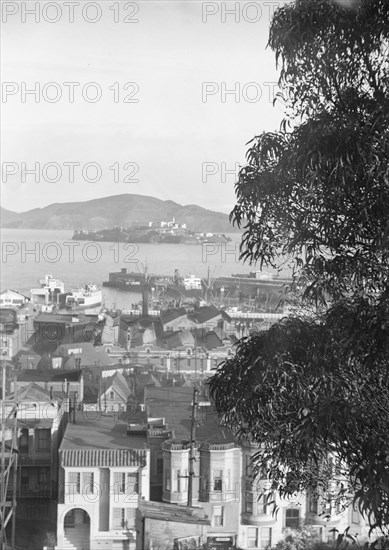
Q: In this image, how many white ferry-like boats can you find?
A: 2